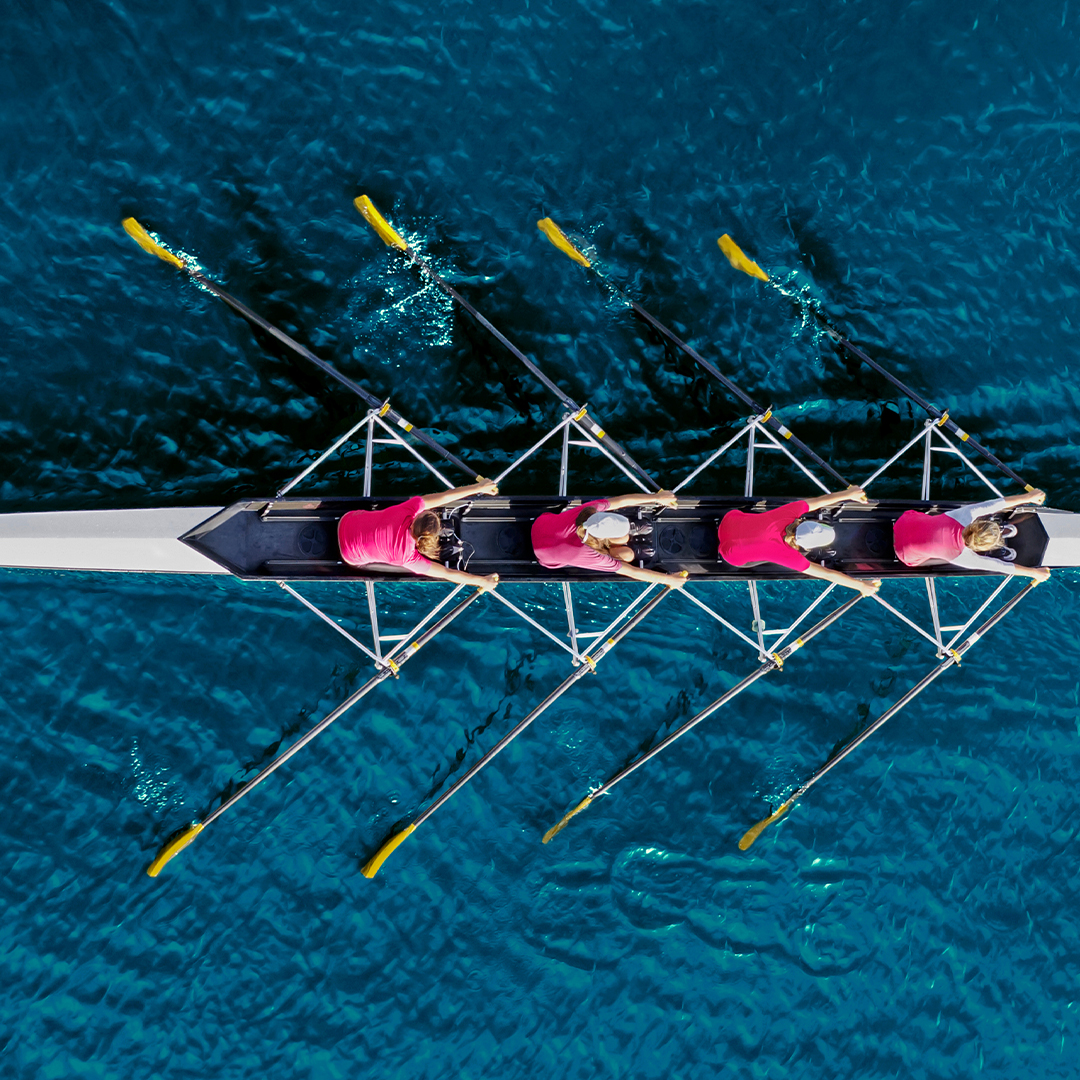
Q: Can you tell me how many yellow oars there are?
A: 8